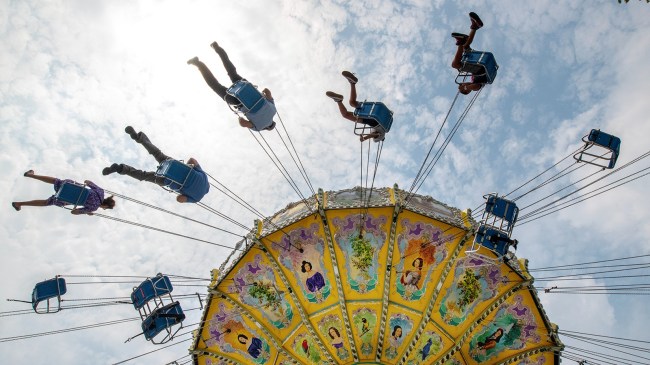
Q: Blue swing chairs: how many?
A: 11